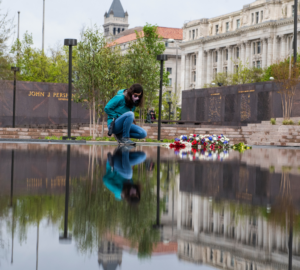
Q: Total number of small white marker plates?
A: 0